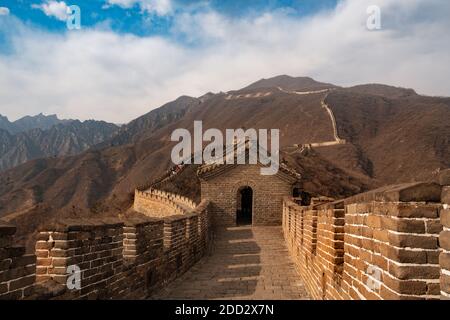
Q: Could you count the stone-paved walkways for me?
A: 1